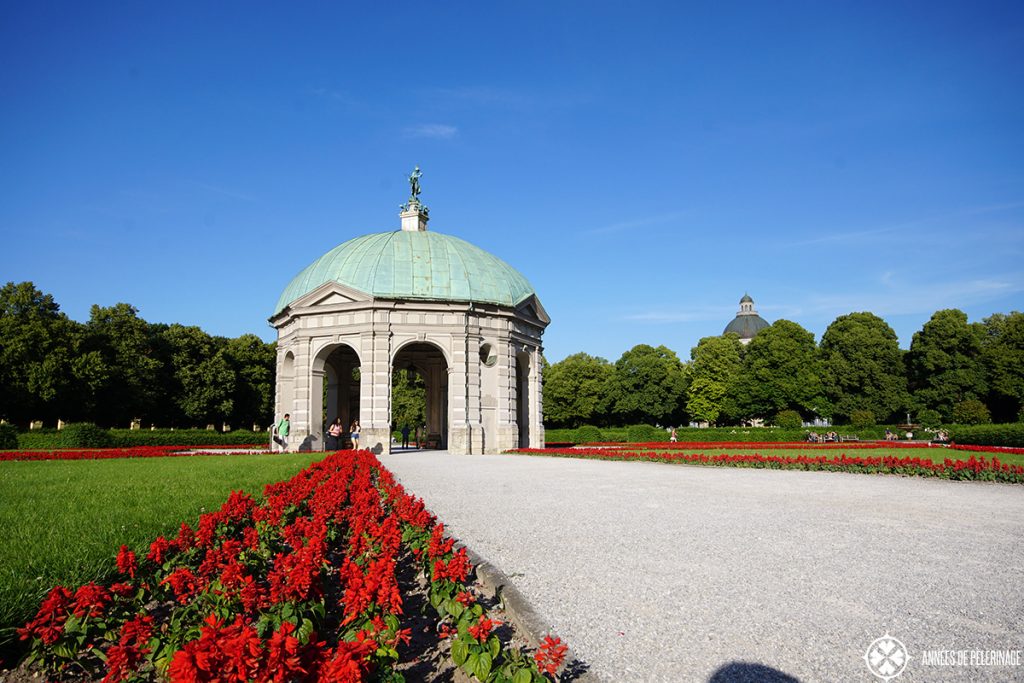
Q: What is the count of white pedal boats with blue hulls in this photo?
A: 0